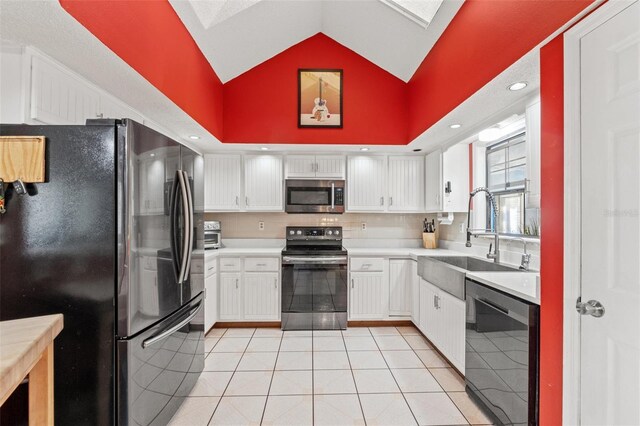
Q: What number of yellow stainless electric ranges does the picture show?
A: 0